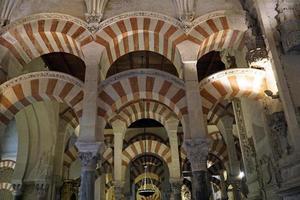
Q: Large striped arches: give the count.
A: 6